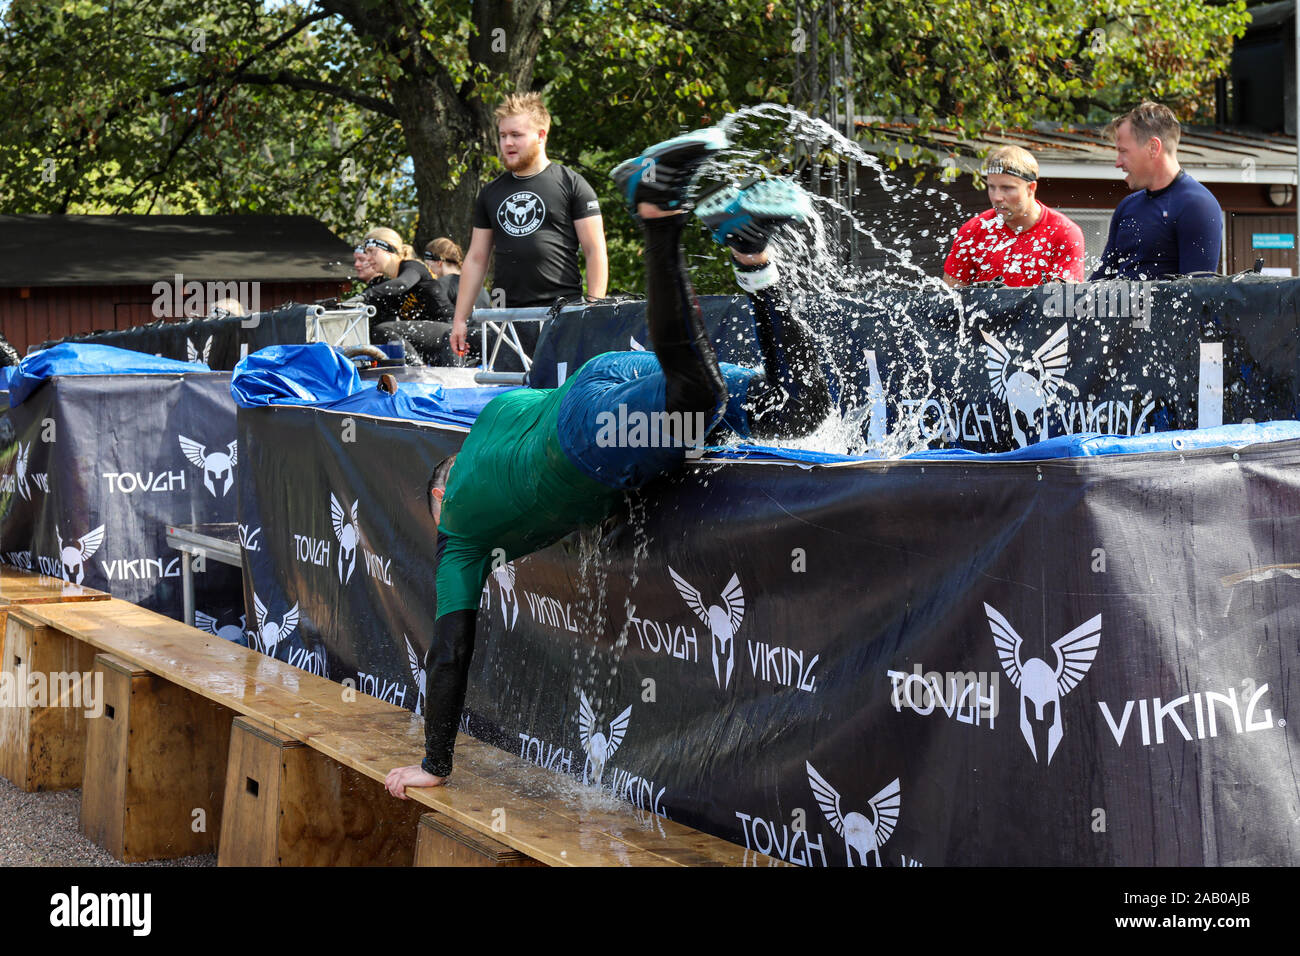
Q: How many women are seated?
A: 3